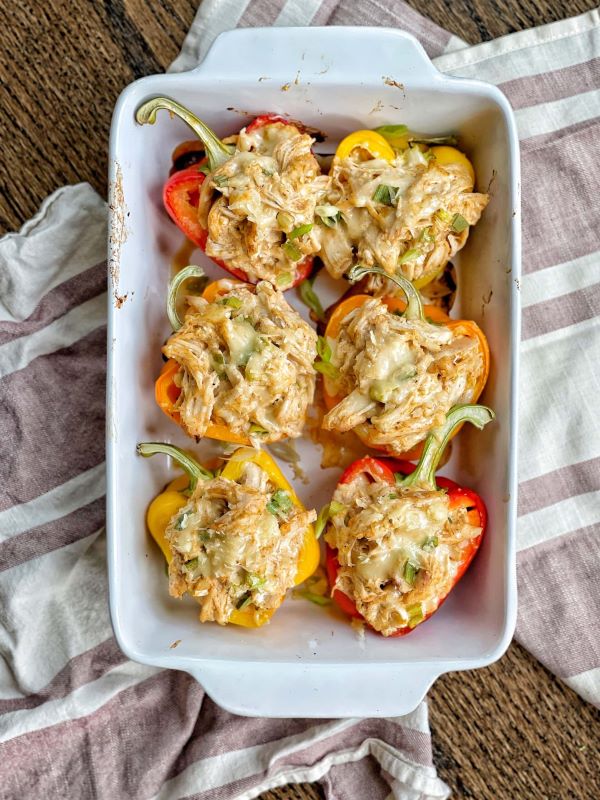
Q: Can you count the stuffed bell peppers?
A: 6